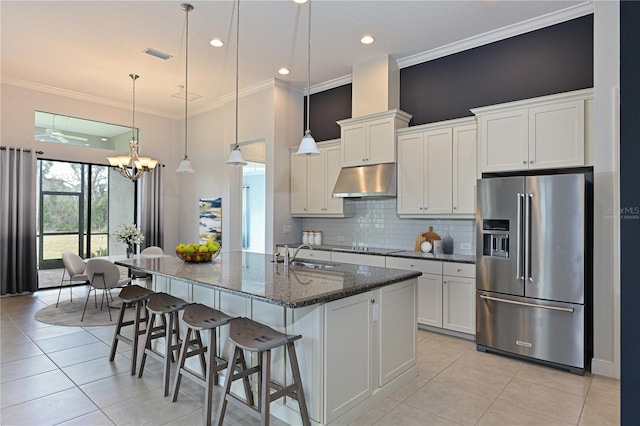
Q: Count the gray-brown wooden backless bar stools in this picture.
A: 4